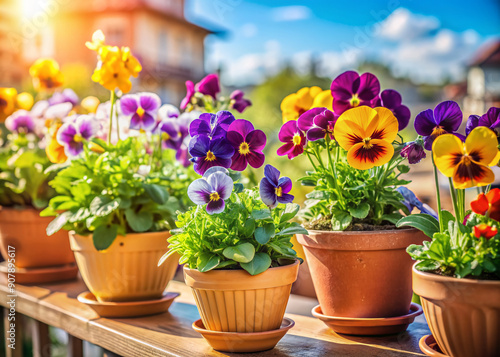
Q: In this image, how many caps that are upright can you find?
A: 0